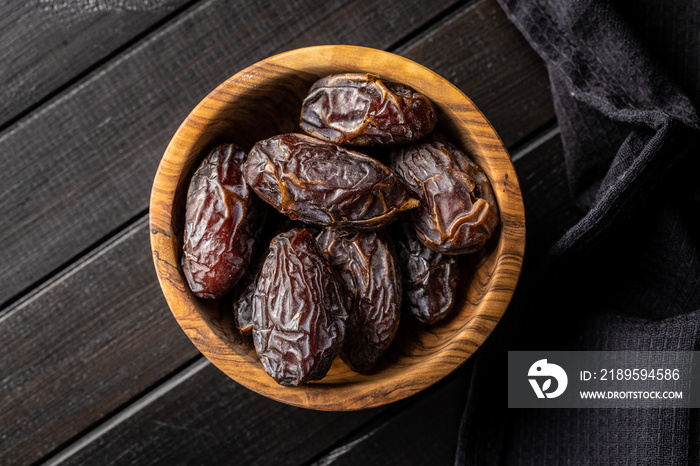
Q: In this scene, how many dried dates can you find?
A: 8